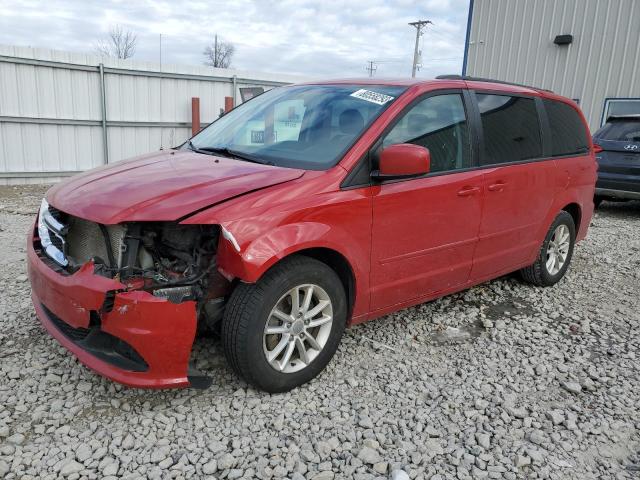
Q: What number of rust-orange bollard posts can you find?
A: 2